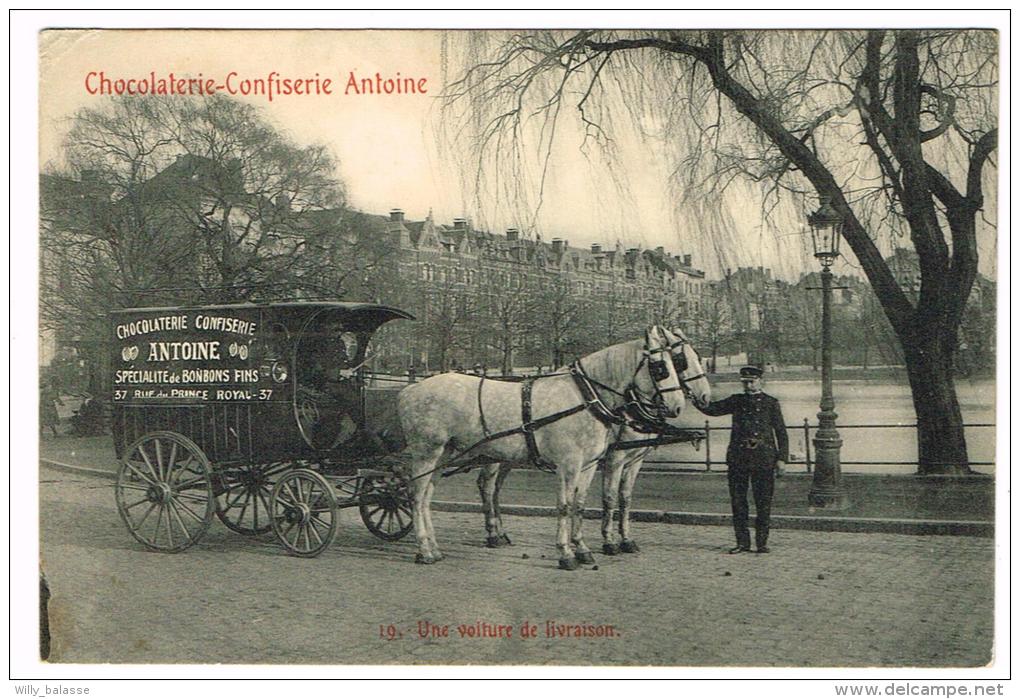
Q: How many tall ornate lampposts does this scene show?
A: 1